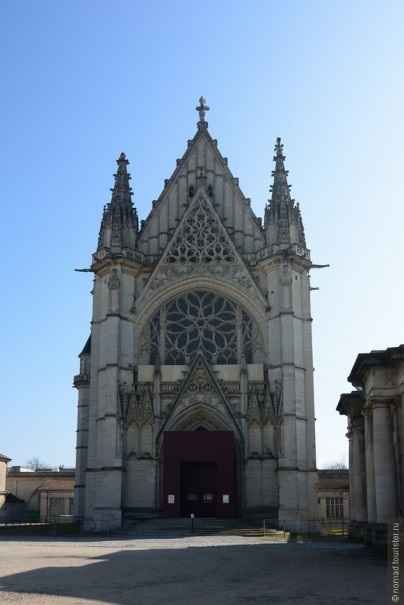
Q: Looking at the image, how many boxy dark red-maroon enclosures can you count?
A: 1